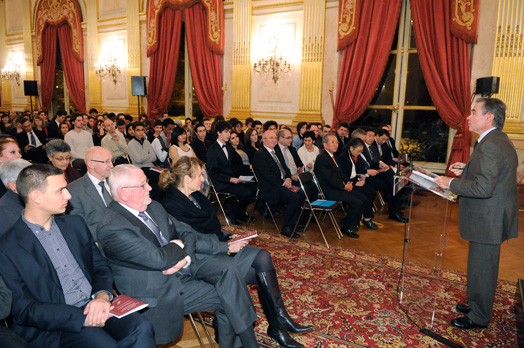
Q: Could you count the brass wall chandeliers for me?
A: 3